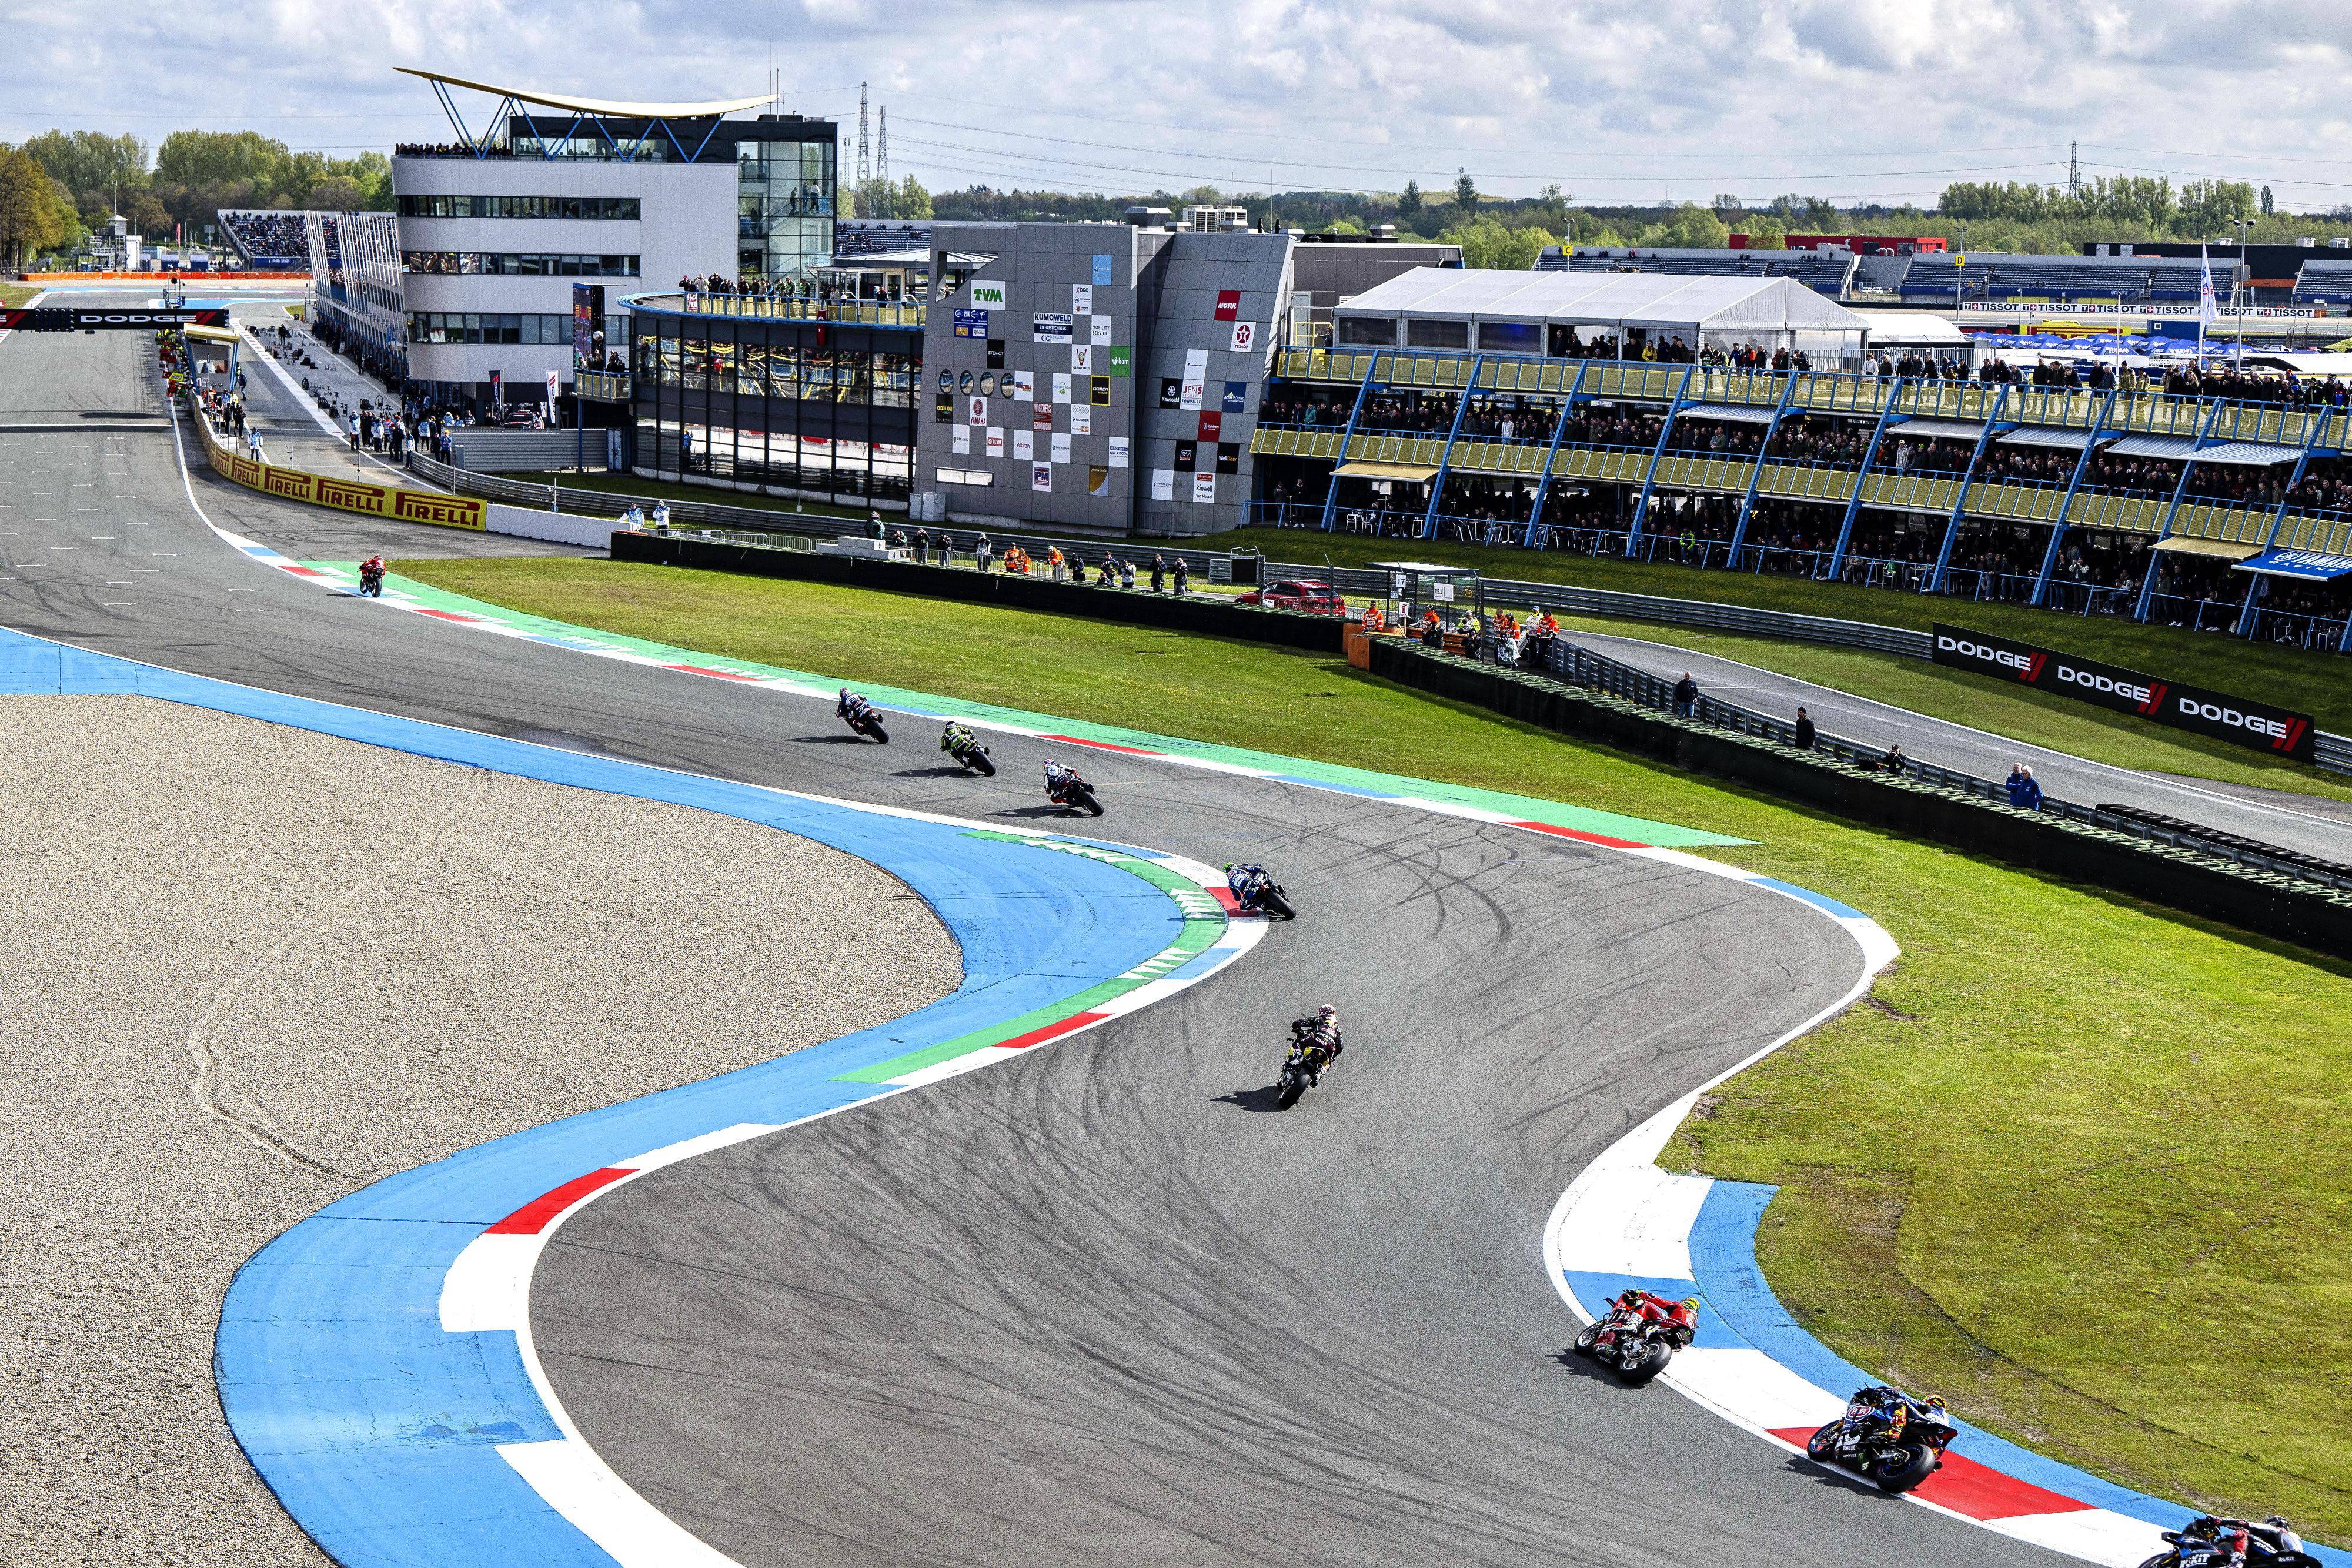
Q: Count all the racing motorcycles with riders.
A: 9